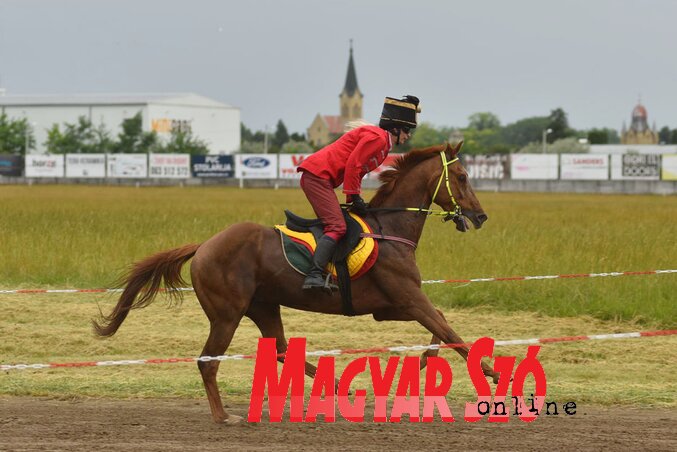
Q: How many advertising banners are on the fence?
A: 14